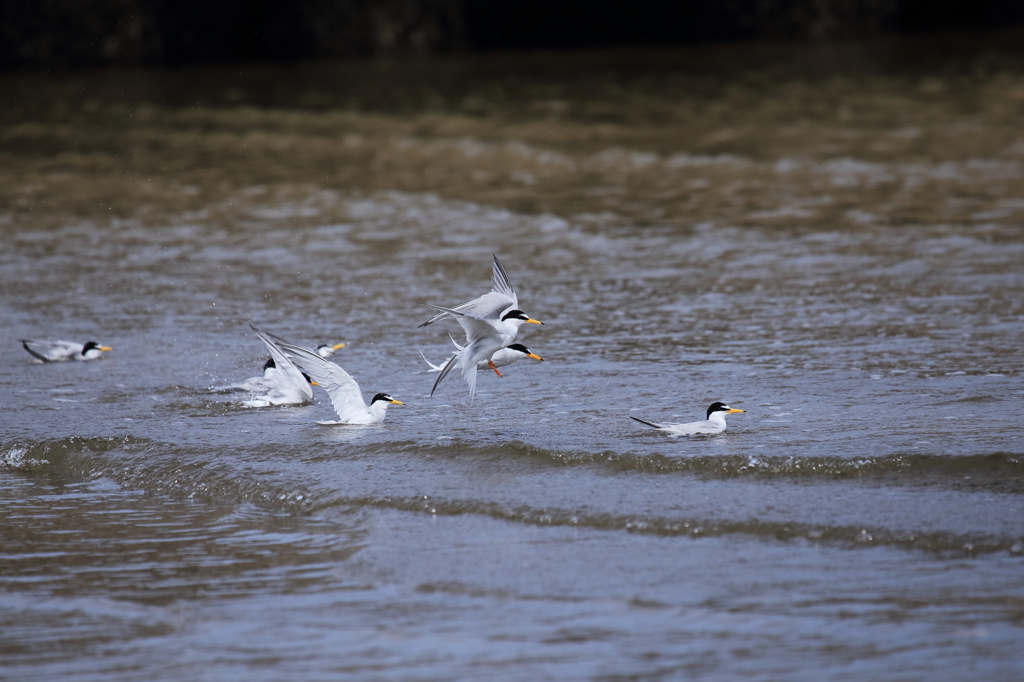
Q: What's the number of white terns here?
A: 8